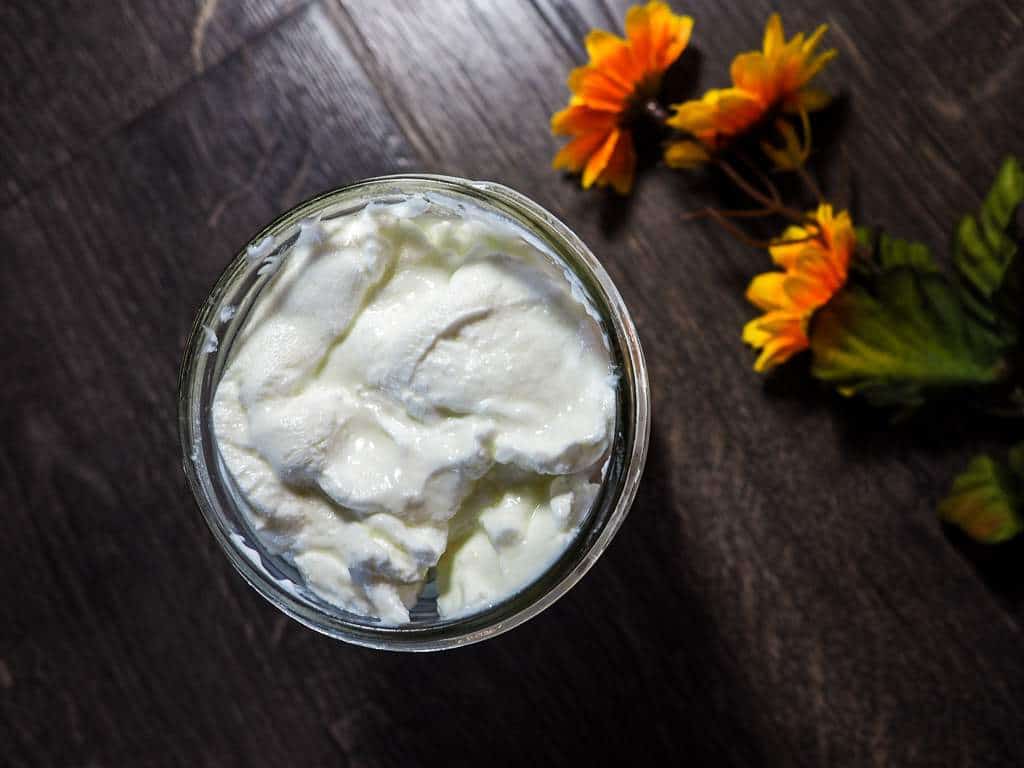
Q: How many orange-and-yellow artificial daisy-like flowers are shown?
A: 3